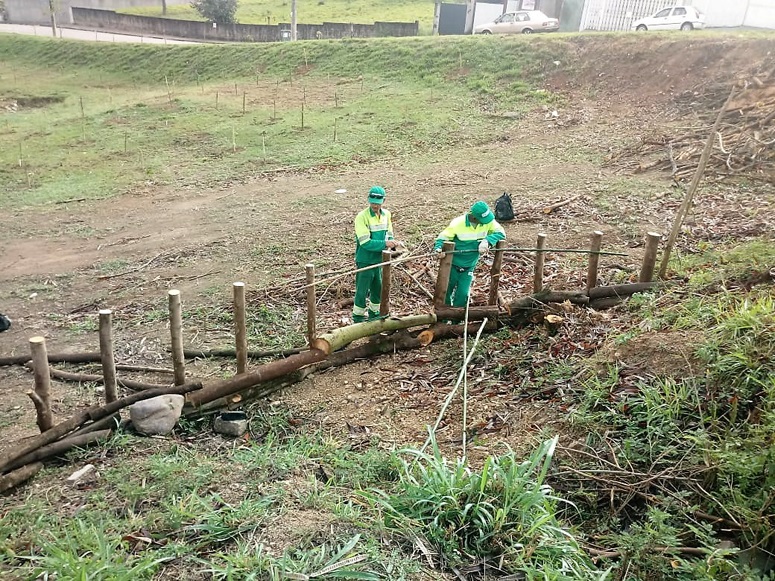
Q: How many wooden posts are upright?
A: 11